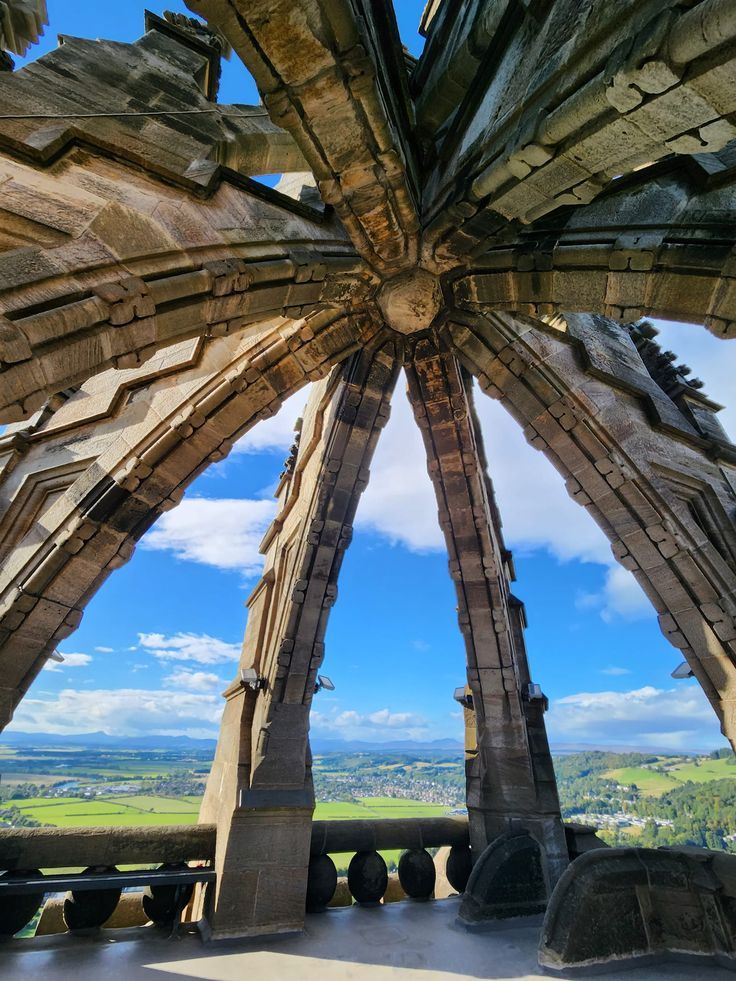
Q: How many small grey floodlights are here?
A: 6